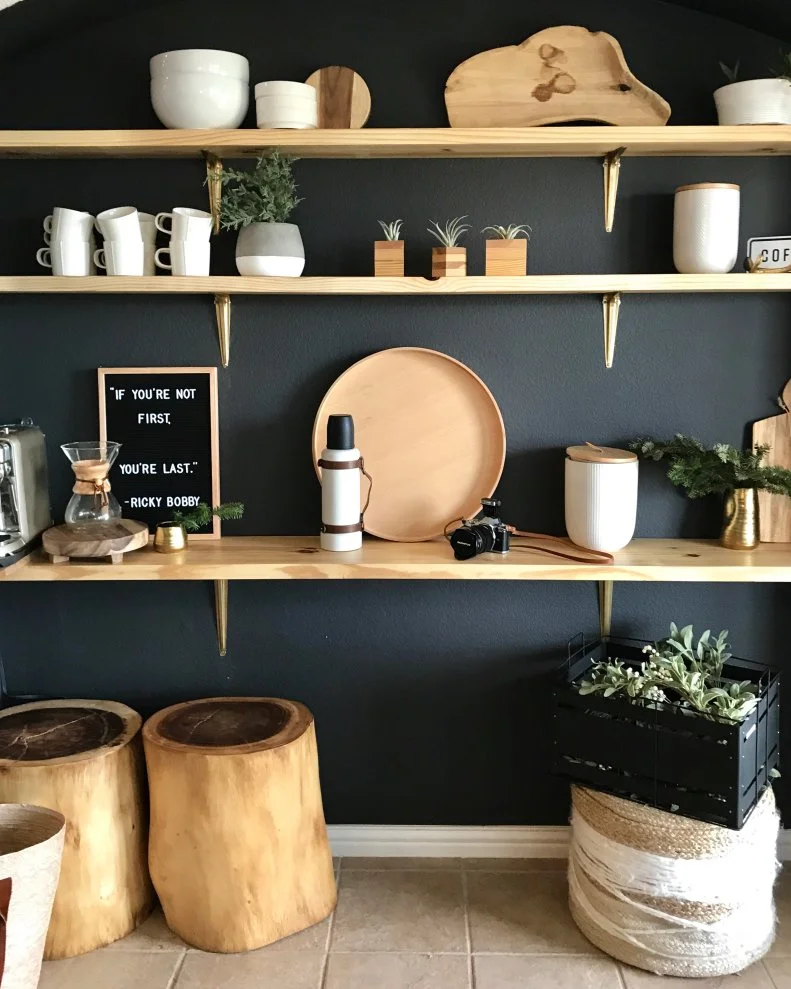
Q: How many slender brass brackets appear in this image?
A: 6